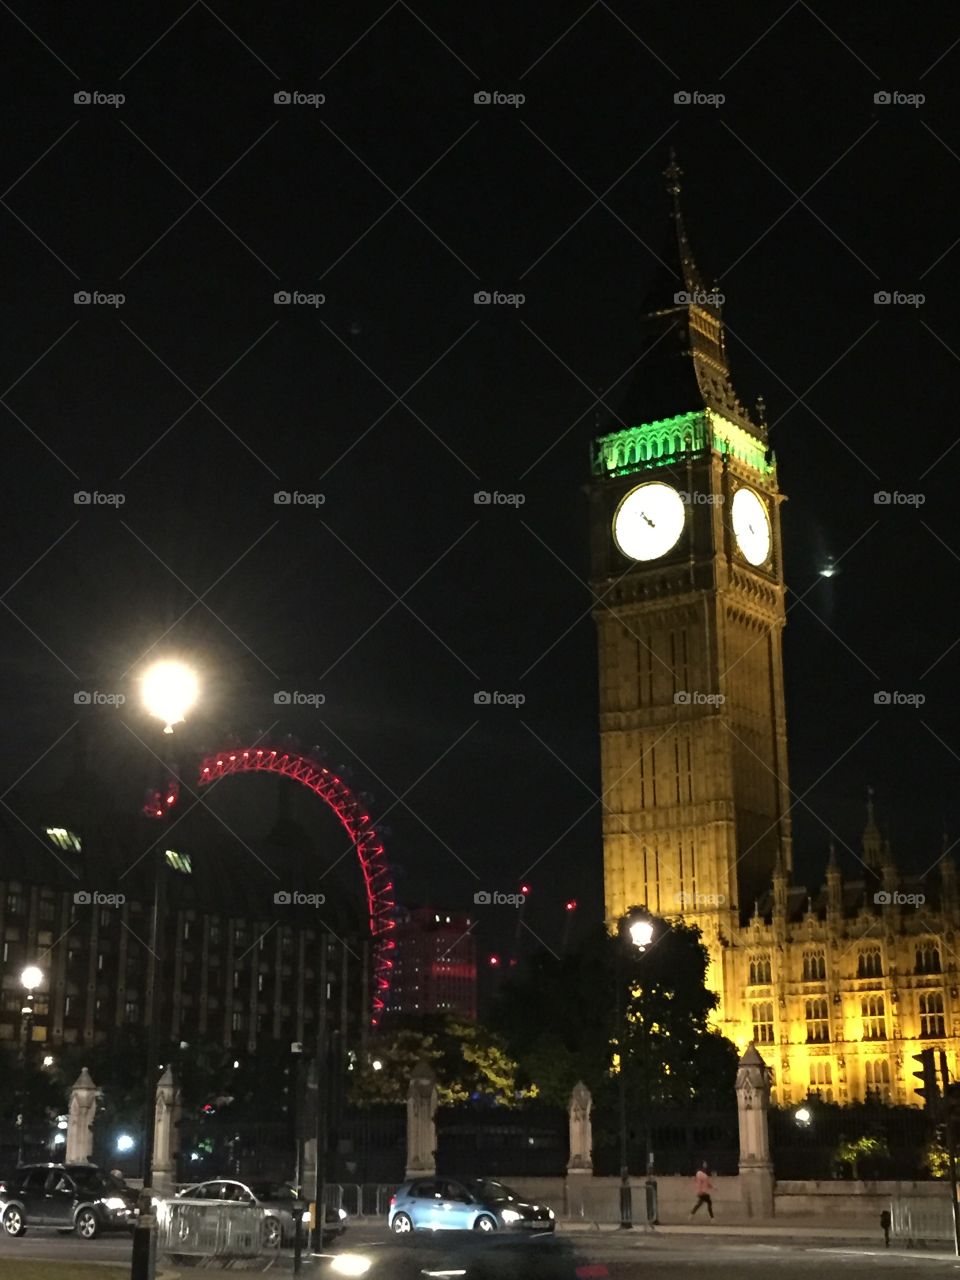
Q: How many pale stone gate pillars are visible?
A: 5